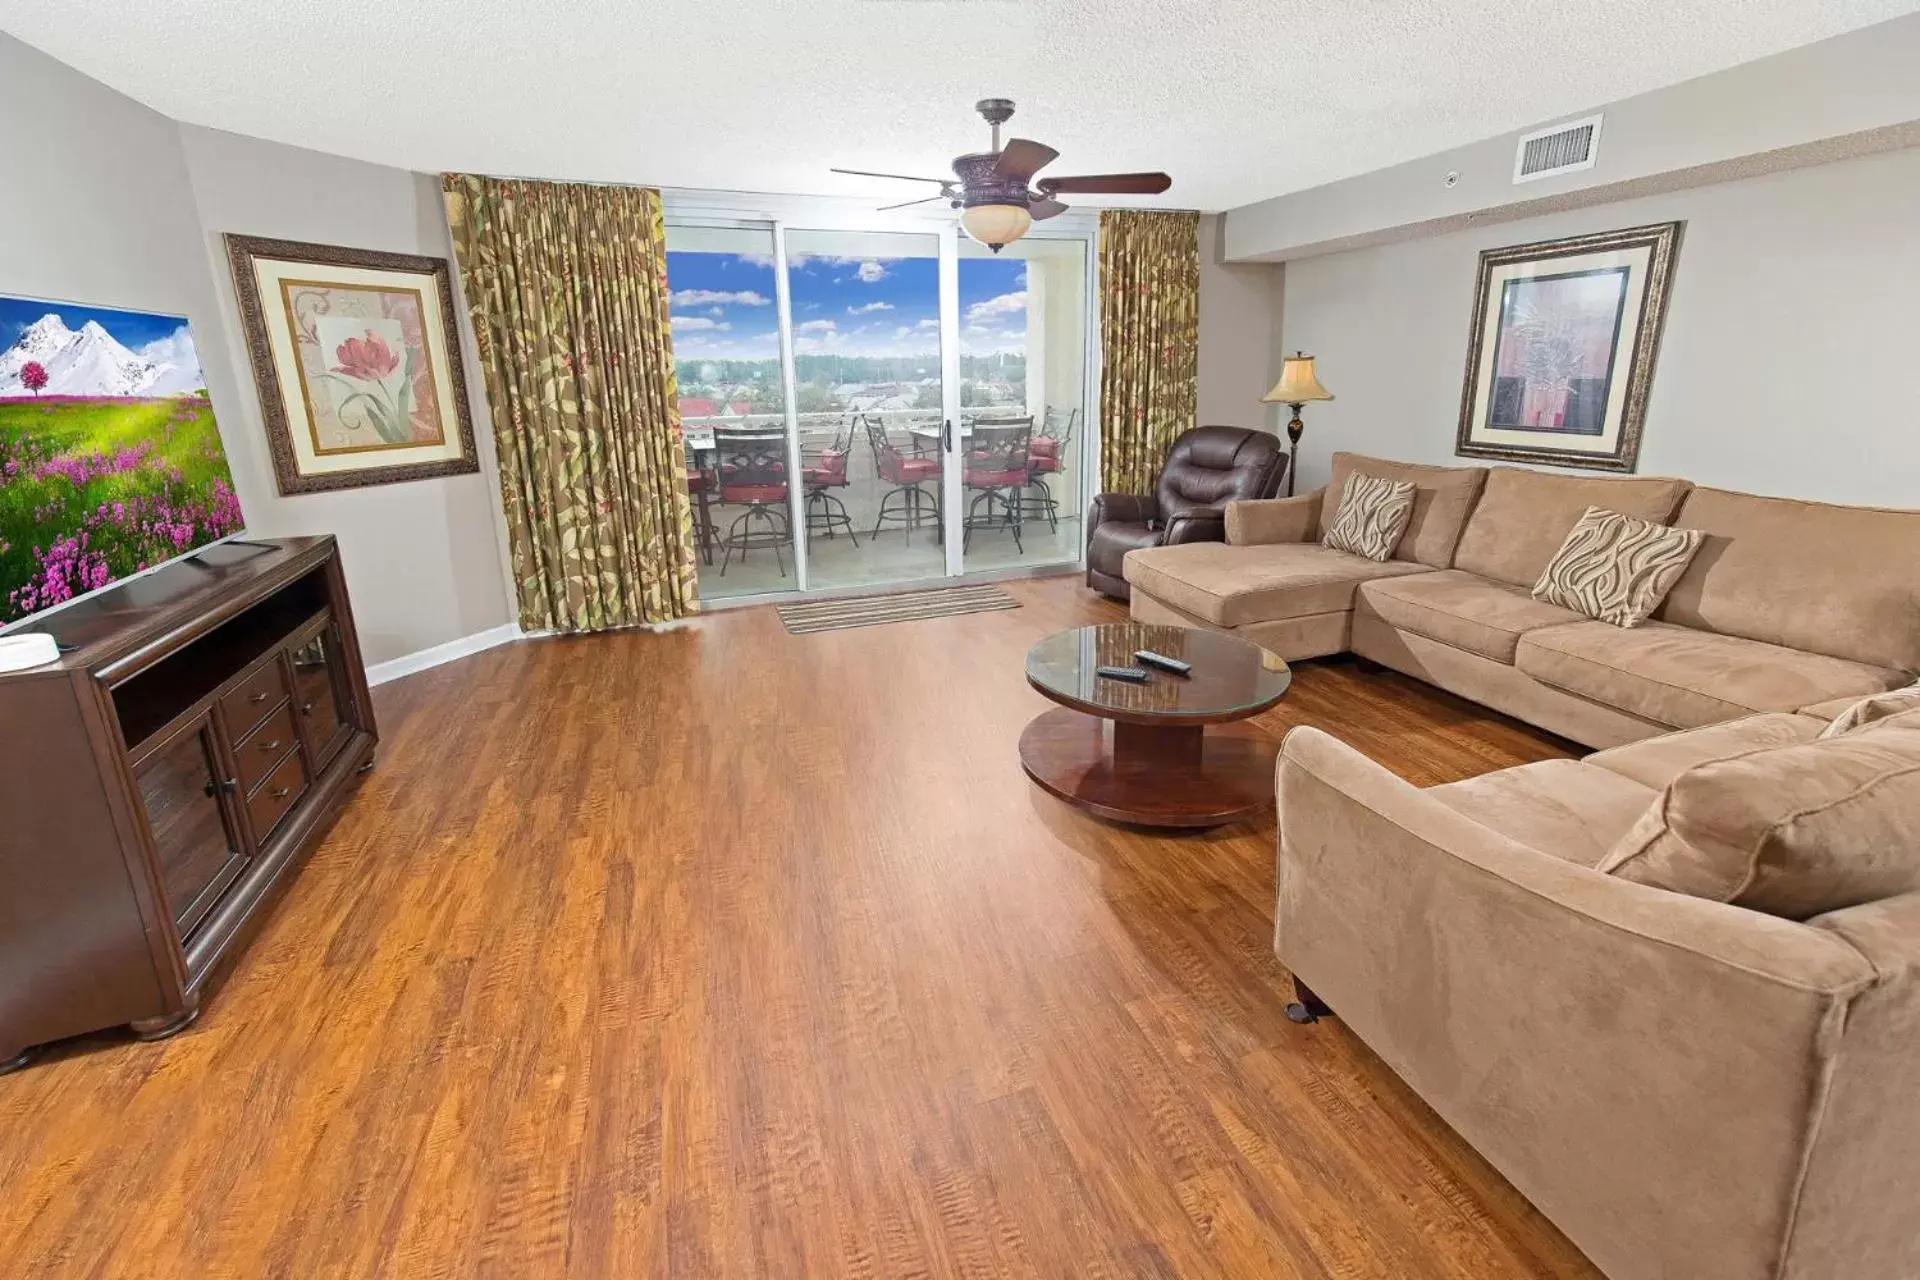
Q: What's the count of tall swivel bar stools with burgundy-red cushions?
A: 6